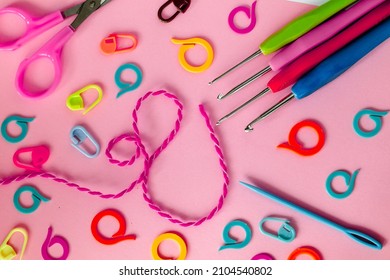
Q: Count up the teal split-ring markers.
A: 6